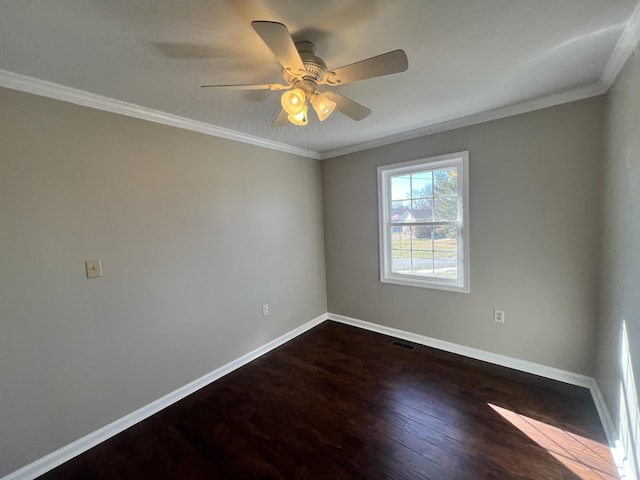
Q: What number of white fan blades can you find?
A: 5